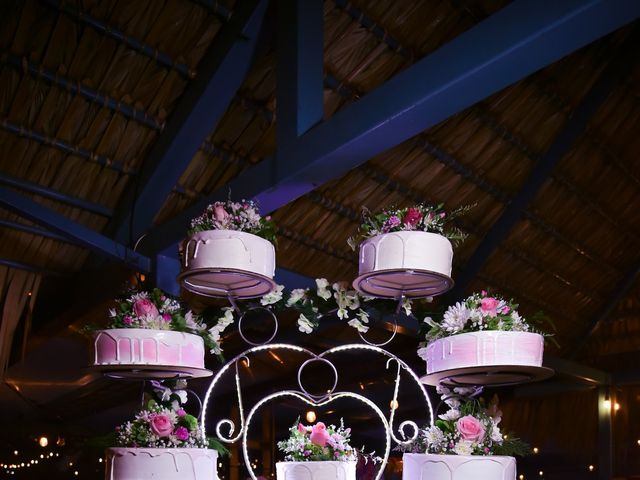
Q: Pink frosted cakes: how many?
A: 2